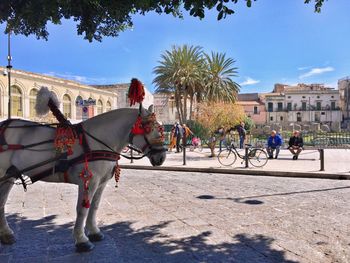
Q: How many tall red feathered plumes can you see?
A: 1